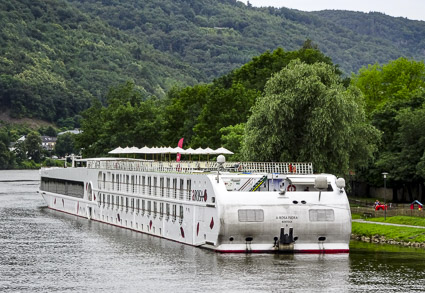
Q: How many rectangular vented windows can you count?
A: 2